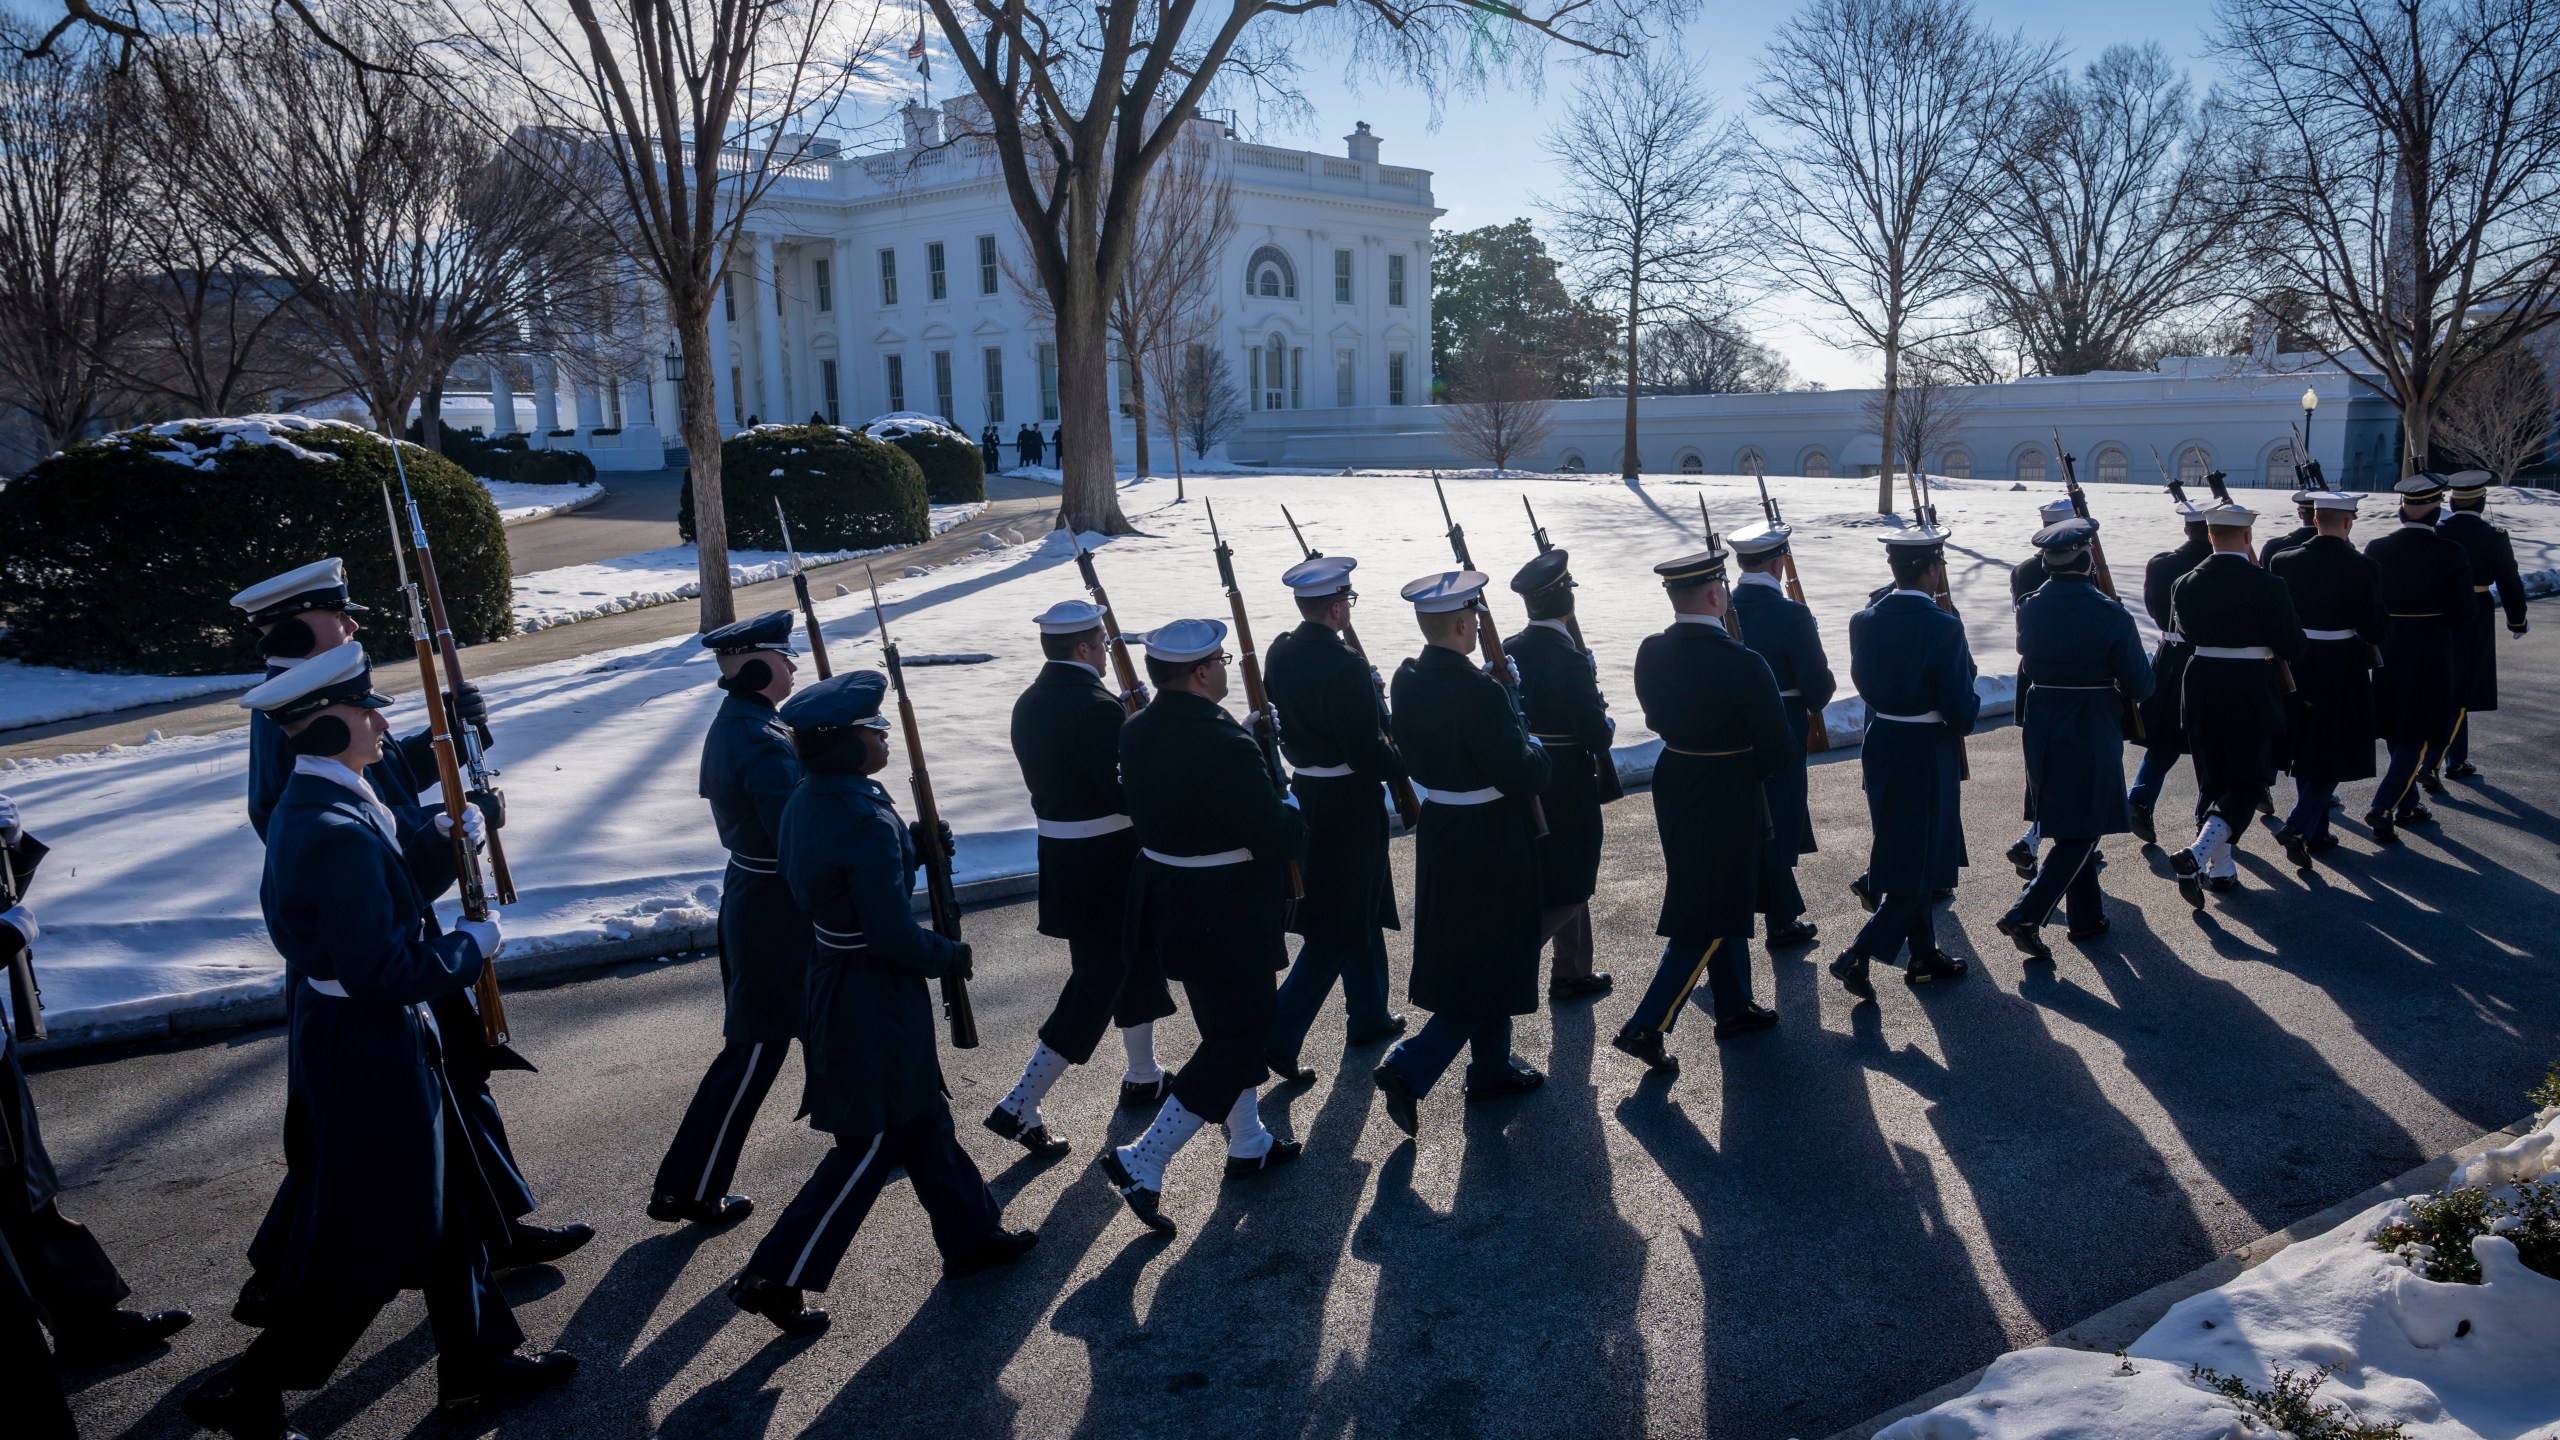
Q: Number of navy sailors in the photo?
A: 4